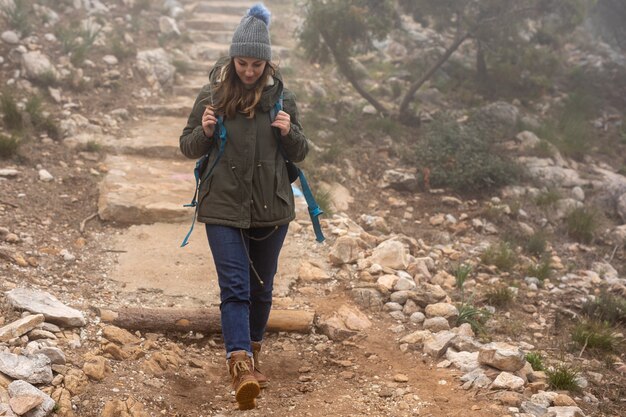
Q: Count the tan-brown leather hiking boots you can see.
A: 2